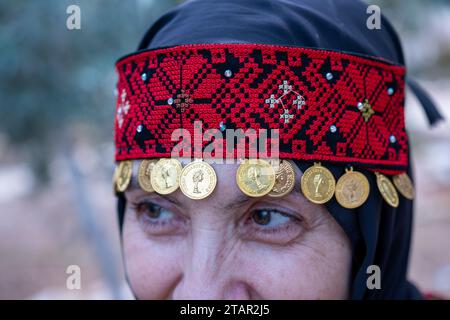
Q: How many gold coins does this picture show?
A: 10